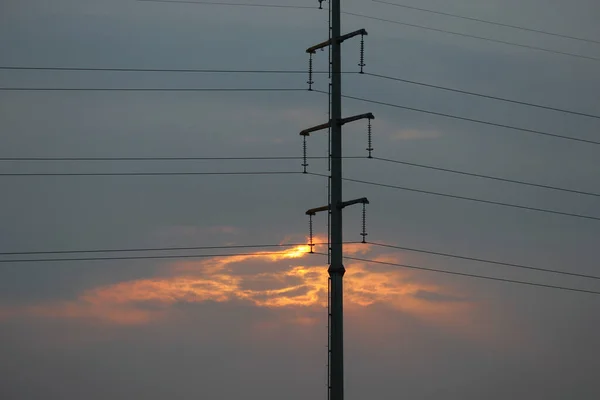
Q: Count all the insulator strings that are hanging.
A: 6